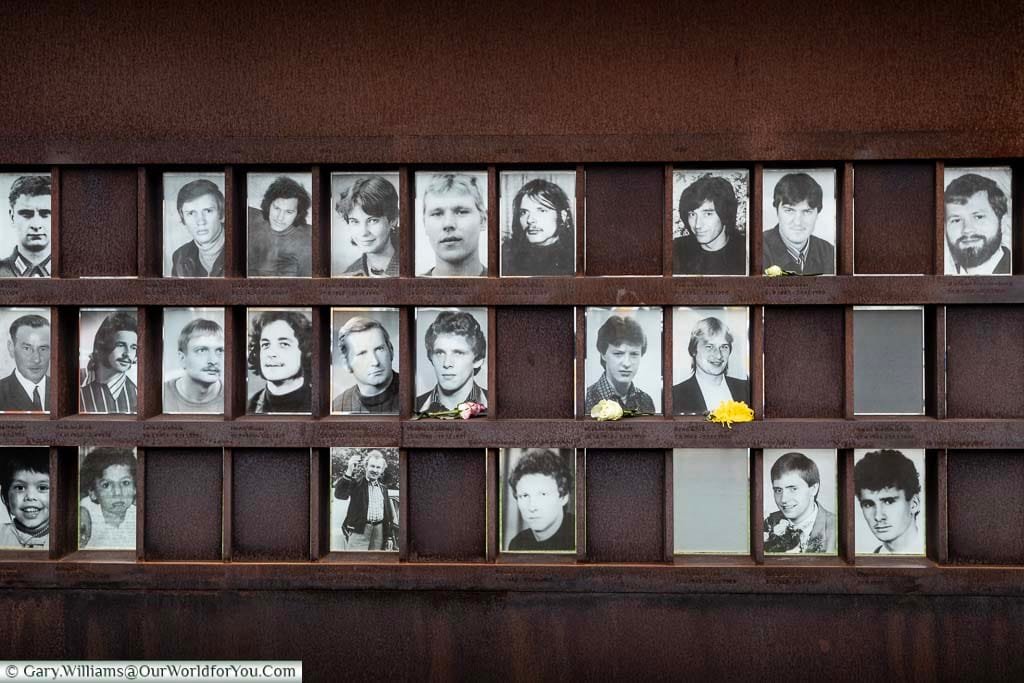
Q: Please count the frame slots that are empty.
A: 13